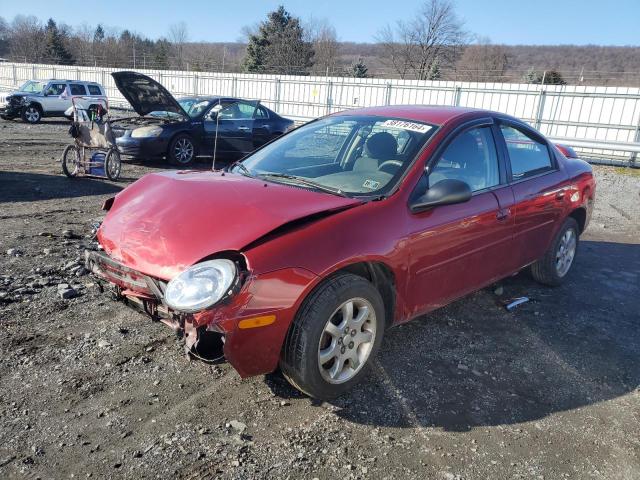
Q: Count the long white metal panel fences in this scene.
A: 1